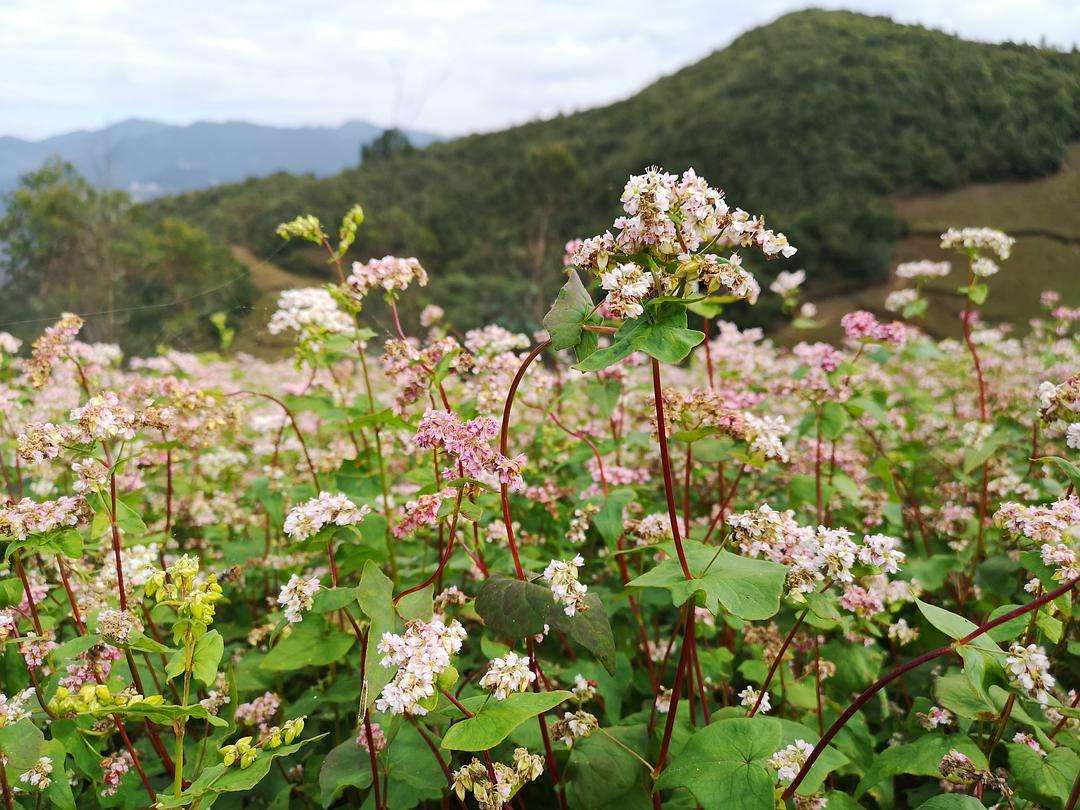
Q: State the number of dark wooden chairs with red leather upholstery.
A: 0